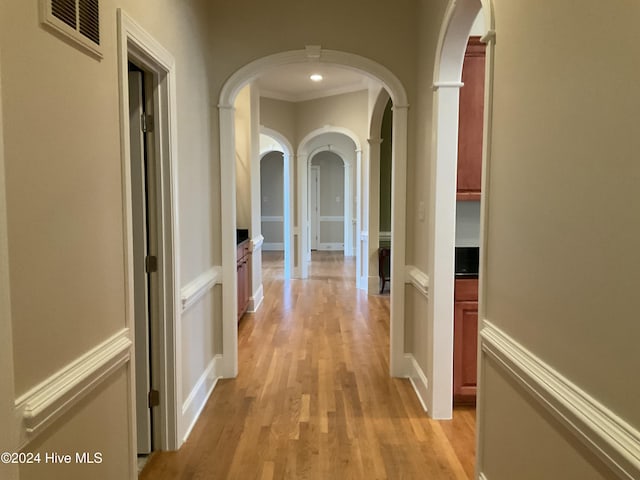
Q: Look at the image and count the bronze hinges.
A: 3